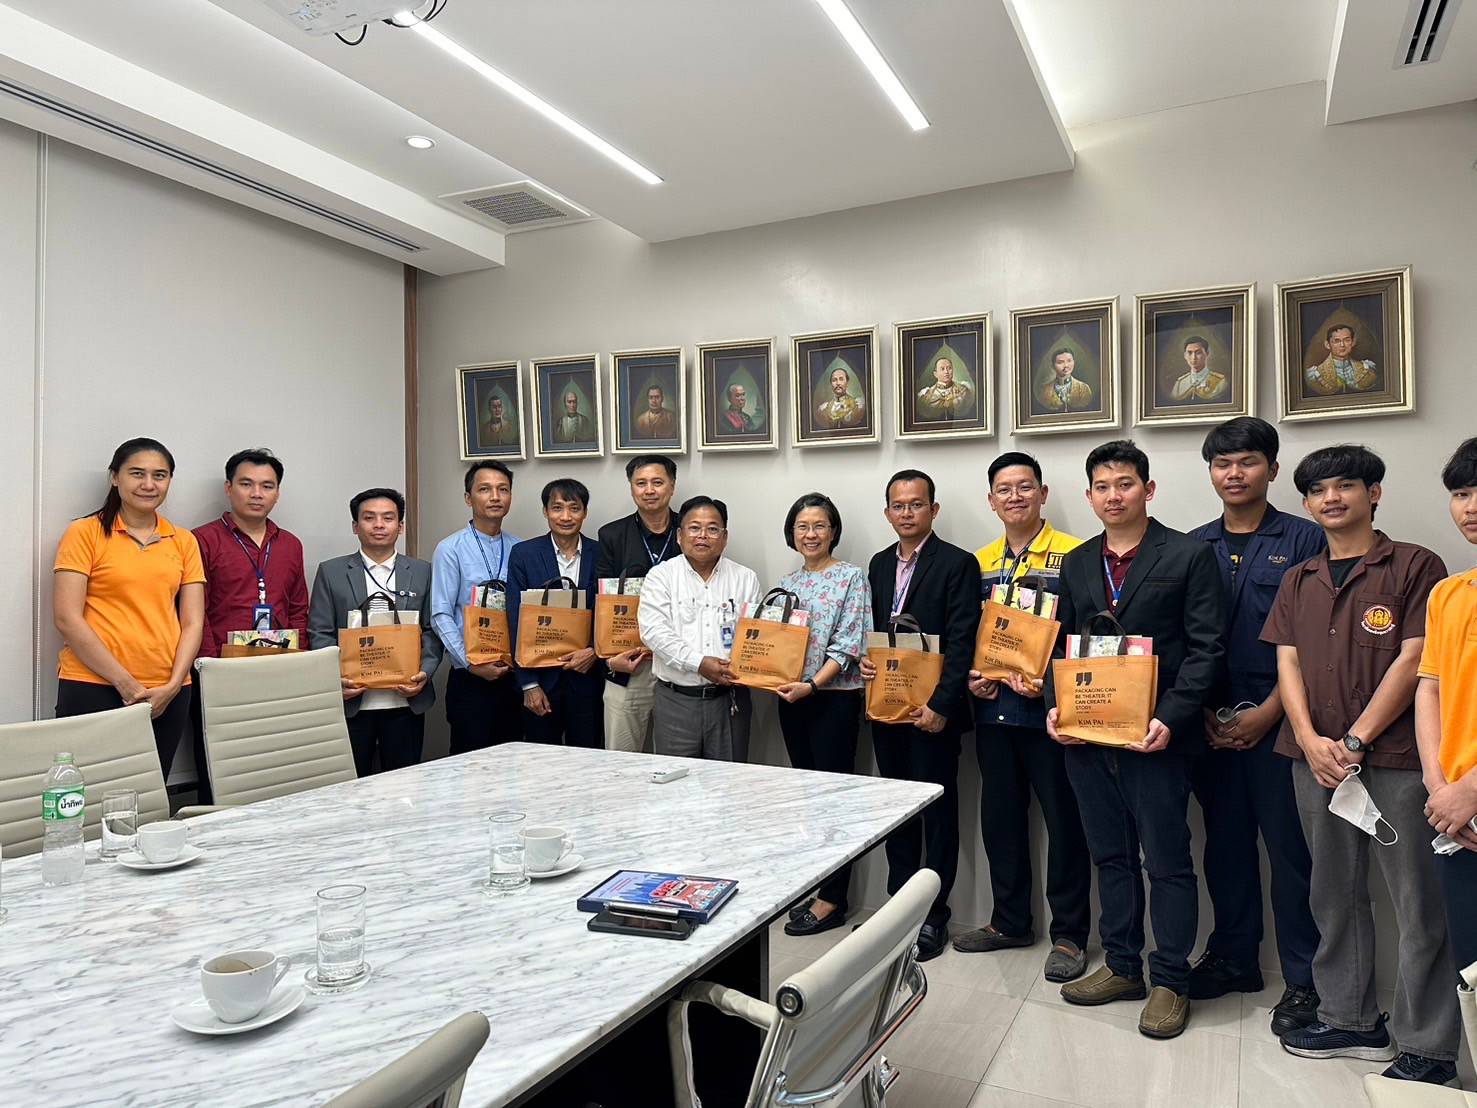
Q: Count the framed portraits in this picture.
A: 9